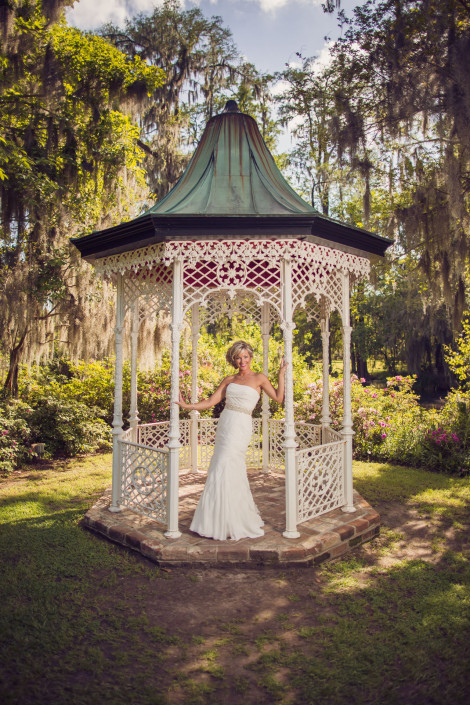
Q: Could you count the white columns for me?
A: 8